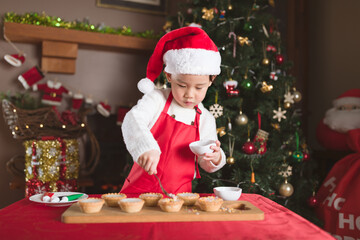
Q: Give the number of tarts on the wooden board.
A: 7